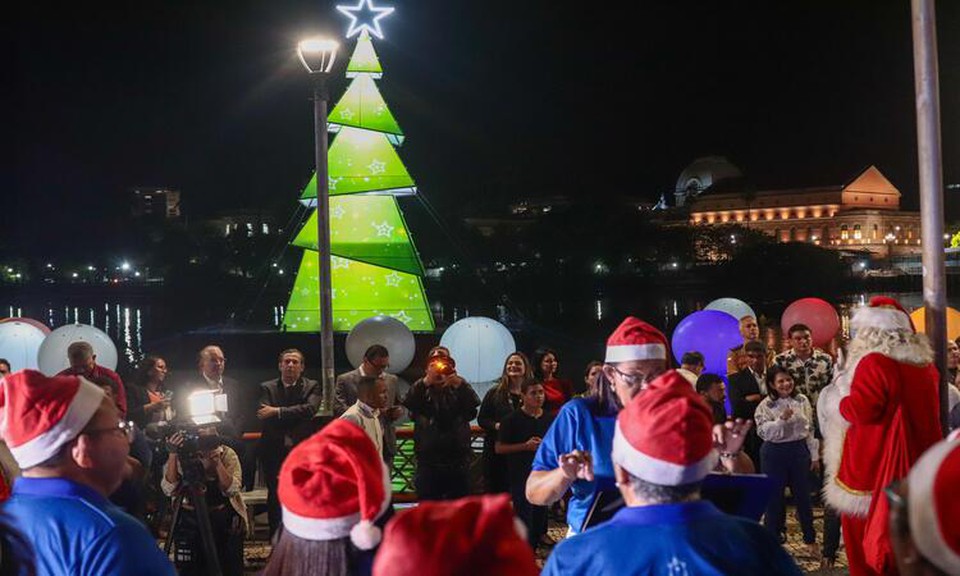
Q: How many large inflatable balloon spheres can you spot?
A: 9